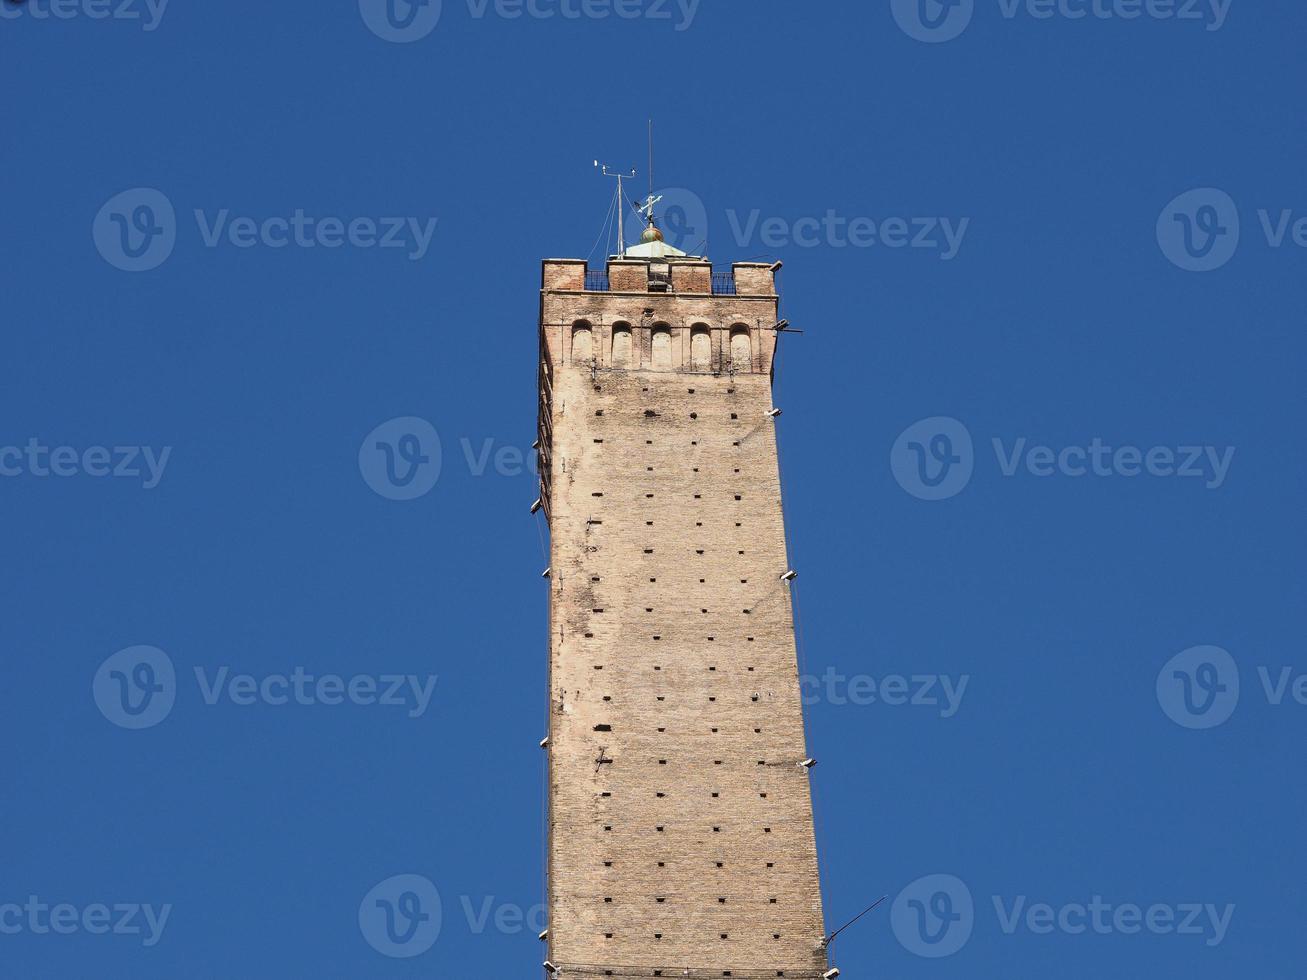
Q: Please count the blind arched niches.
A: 5